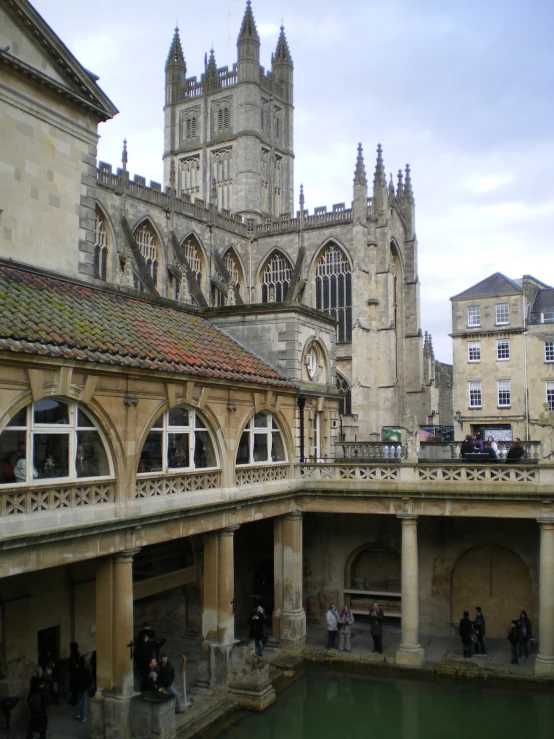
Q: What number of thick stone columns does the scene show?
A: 5